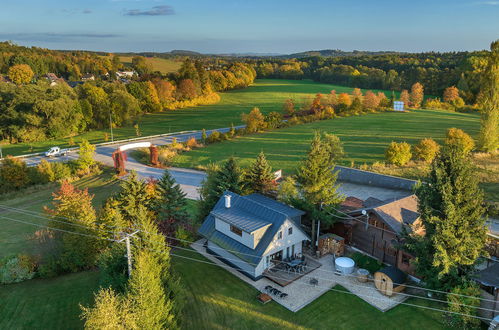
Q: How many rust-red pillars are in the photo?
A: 2